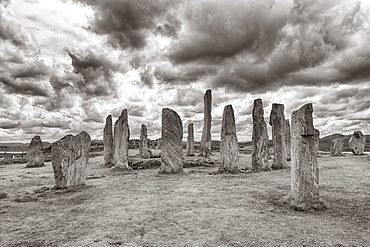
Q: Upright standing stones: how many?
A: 15